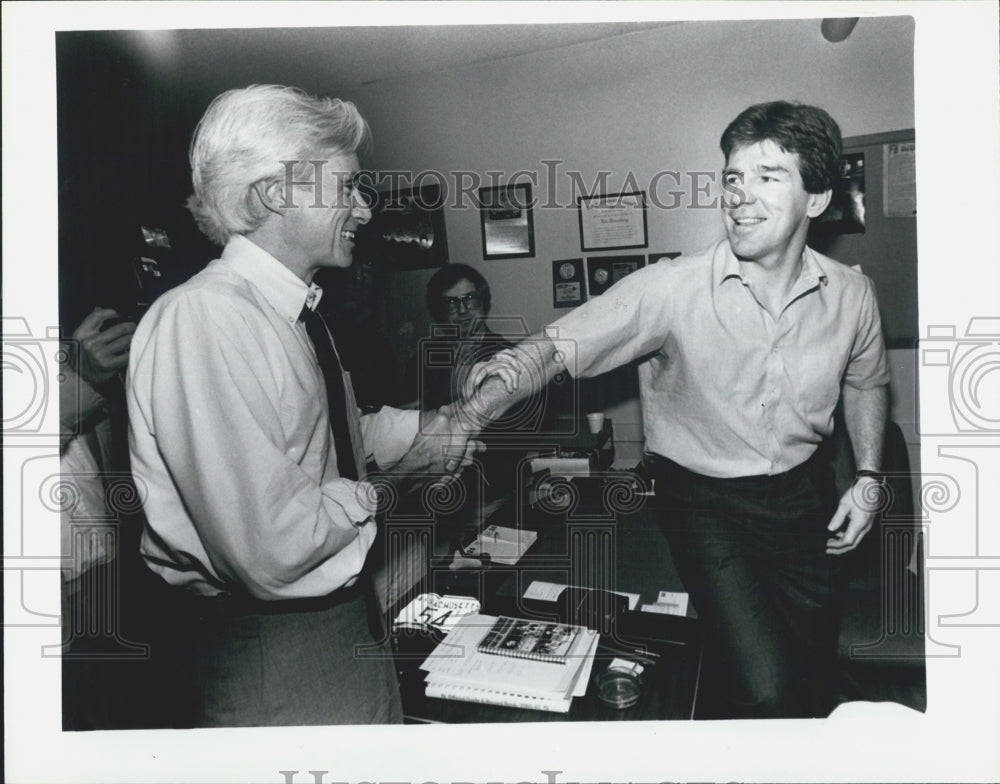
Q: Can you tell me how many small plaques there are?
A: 3